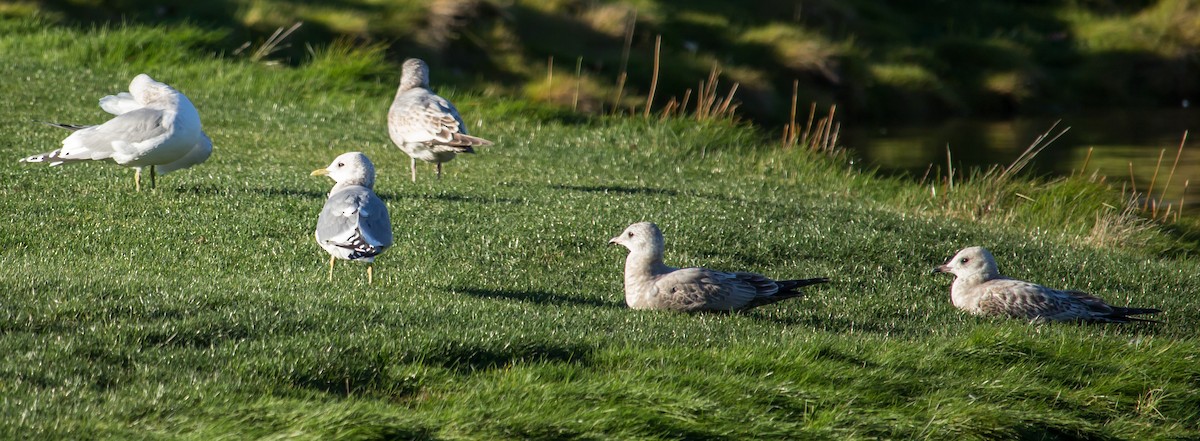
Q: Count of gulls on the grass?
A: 5